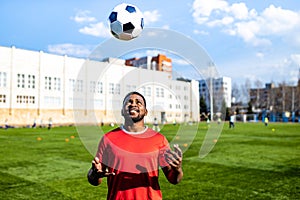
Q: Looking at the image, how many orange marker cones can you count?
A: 6